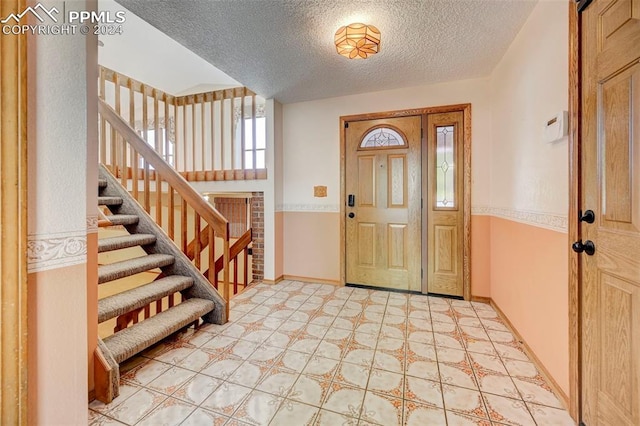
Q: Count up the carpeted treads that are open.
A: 7